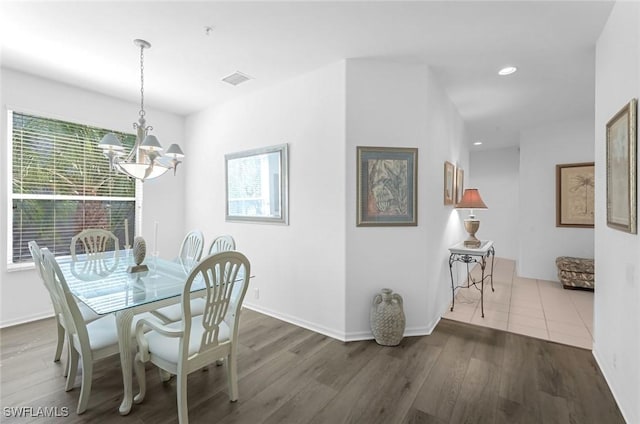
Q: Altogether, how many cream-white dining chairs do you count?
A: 6